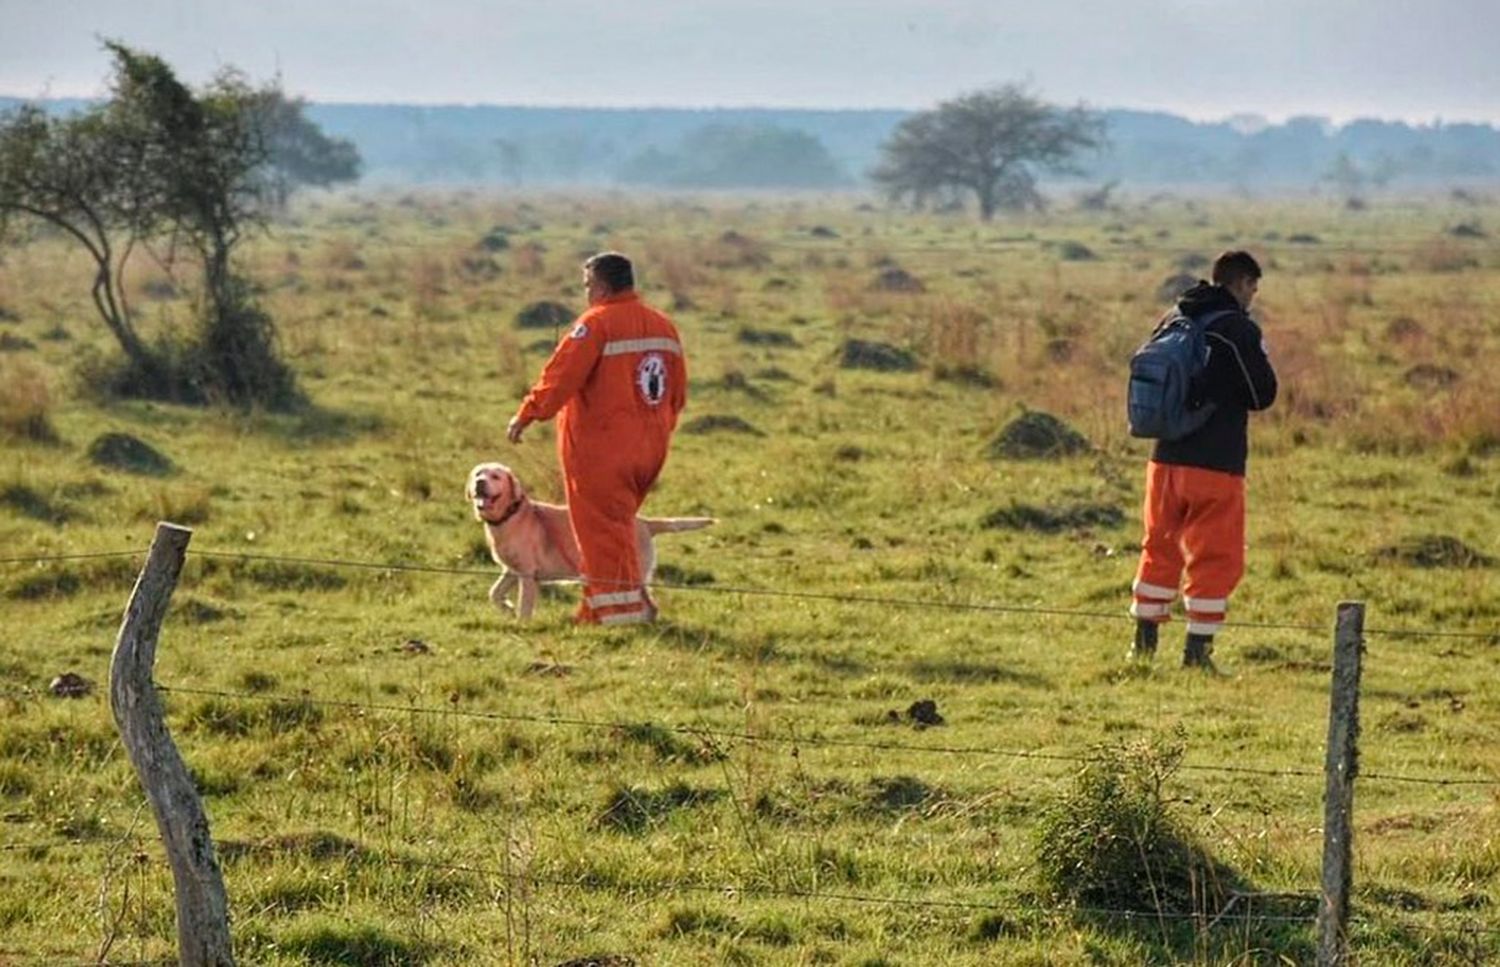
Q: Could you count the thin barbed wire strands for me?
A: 3